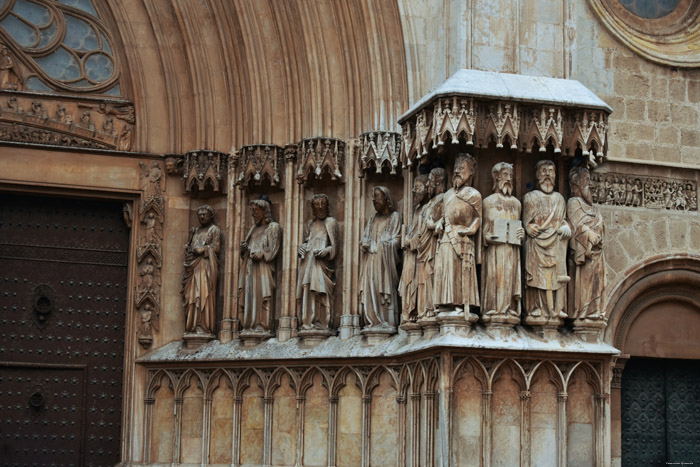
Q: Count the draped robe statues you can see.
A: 10